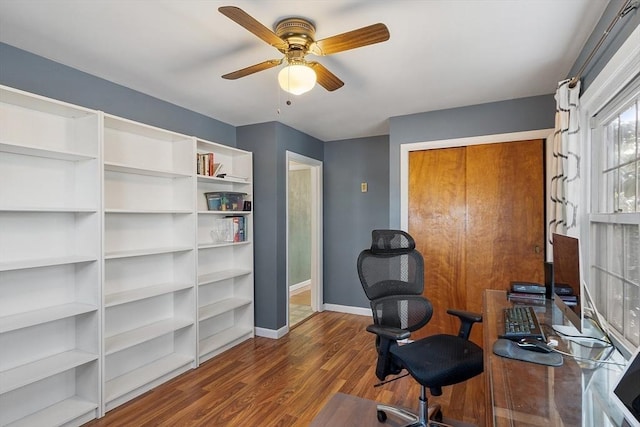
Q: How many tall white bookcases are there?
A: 3